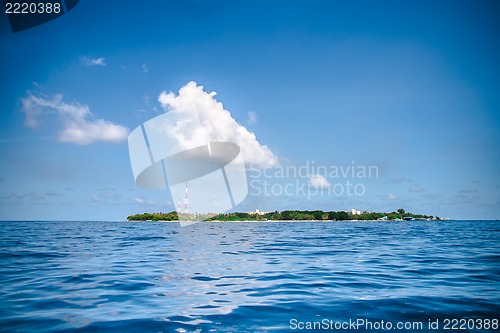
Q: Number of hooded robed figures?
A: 0